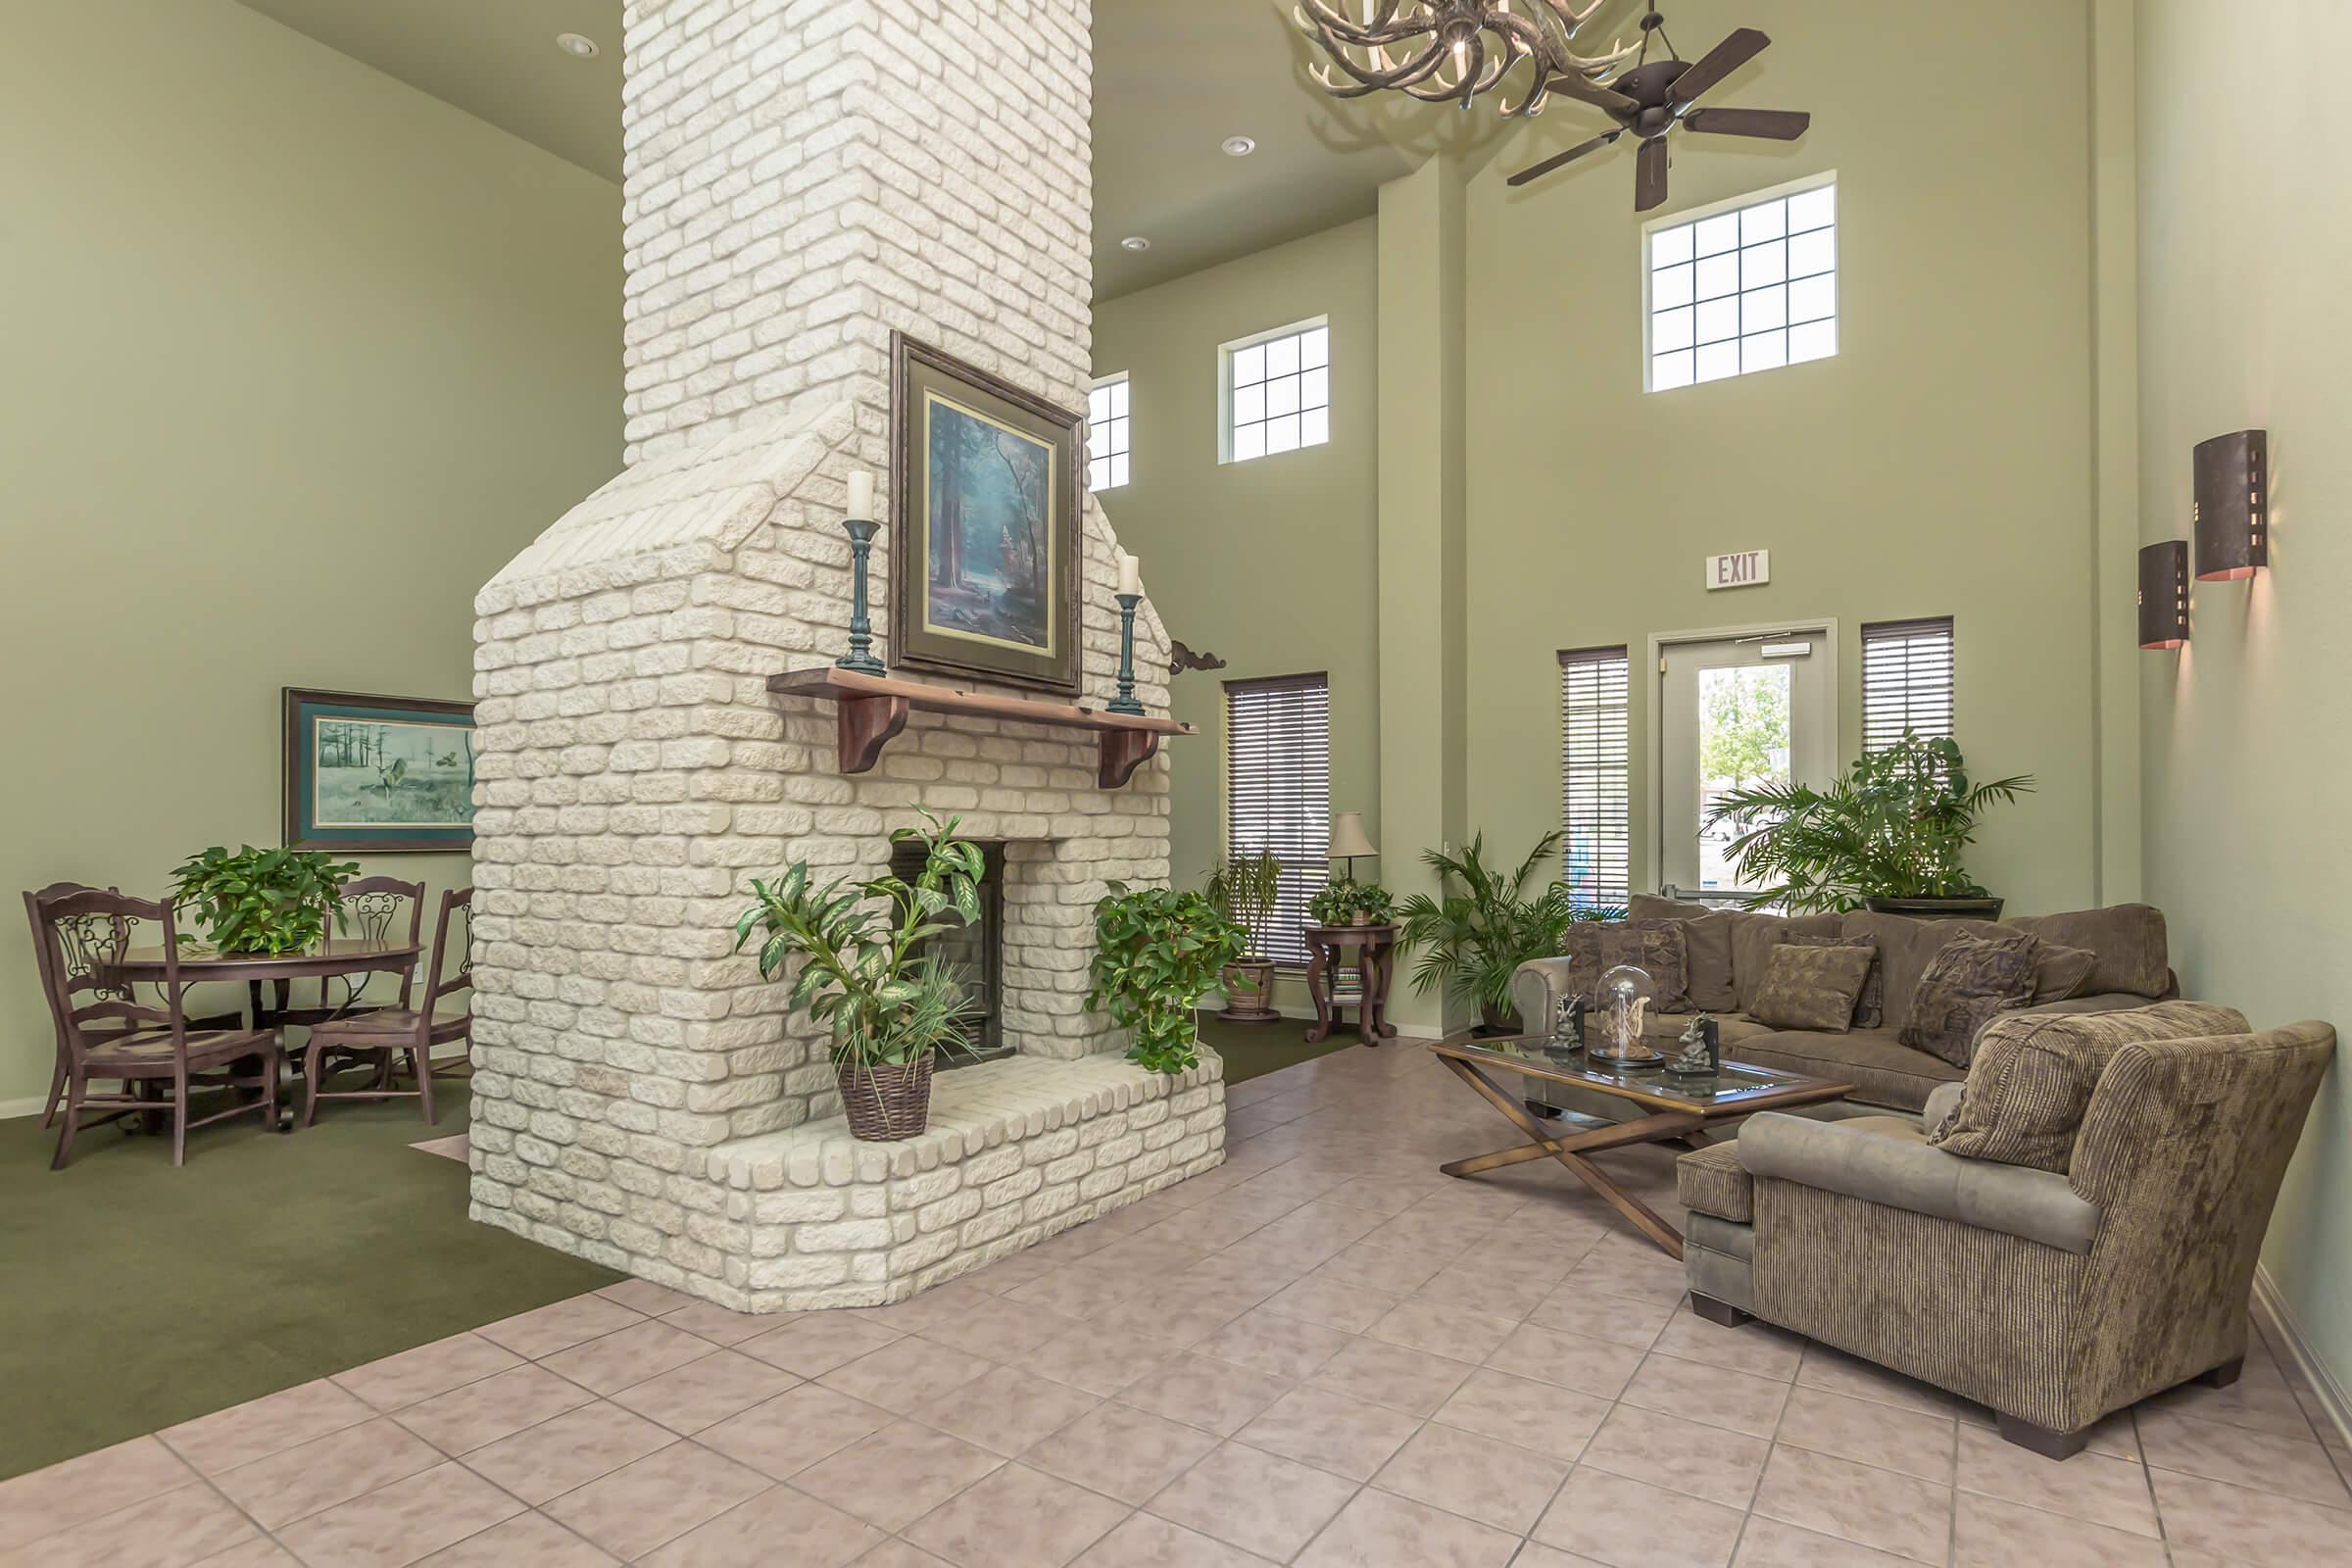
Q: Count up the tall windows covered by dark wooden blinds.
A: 3